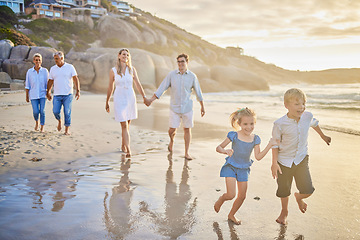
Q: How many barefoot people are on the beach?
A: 6